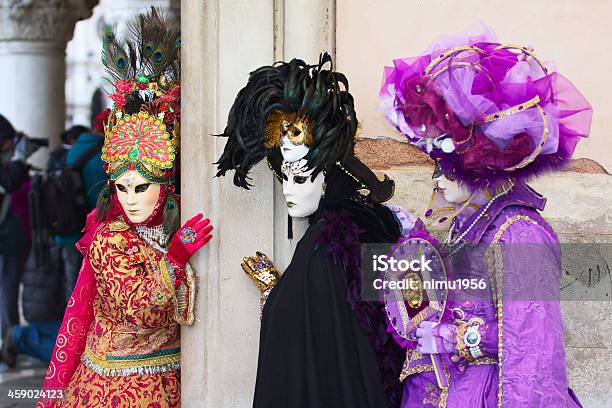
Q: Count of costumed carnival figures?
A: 3